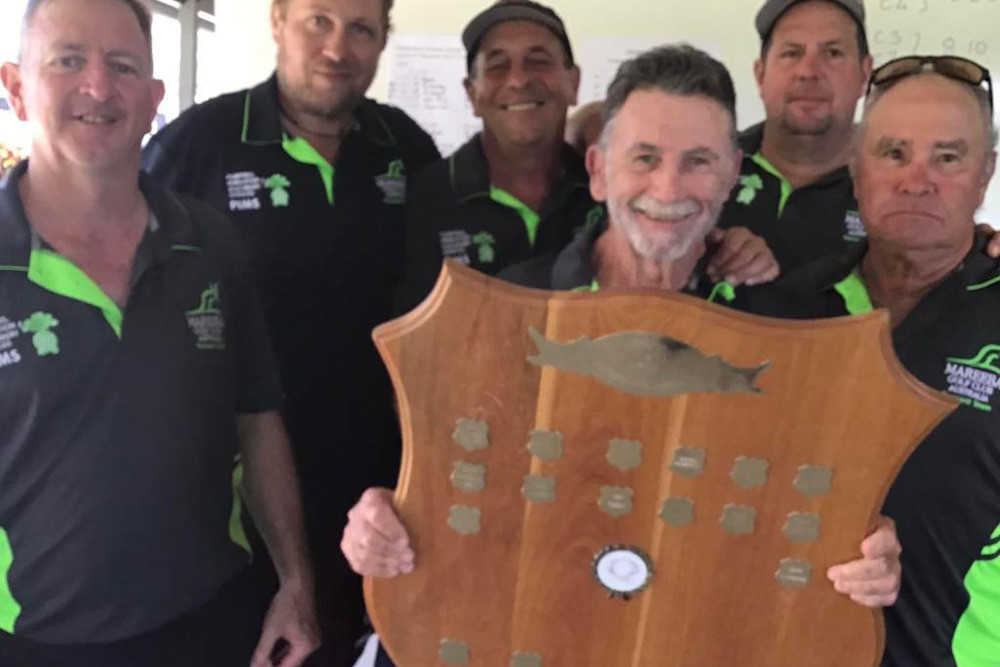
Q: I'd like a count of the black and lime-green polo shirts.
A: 6